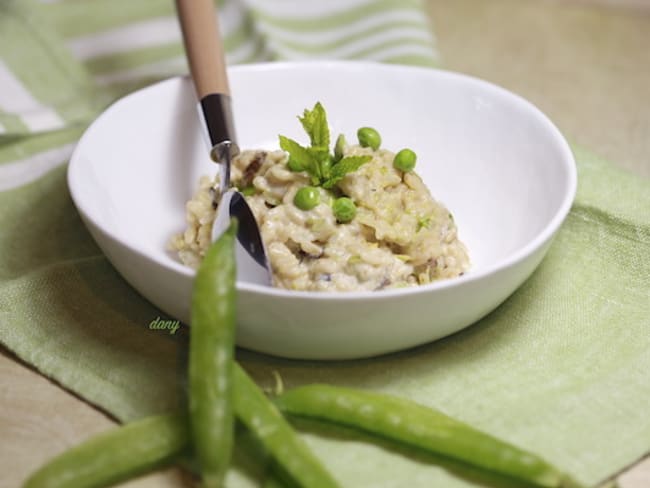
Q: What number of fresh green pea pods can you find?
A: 4